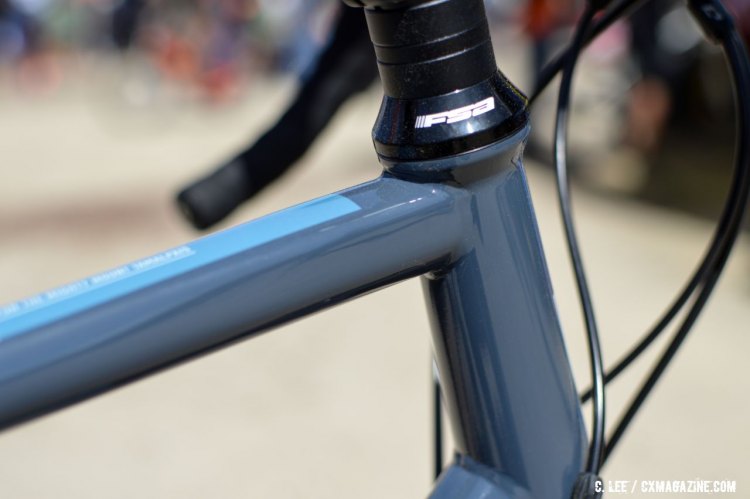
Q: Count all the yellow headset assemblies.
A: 0